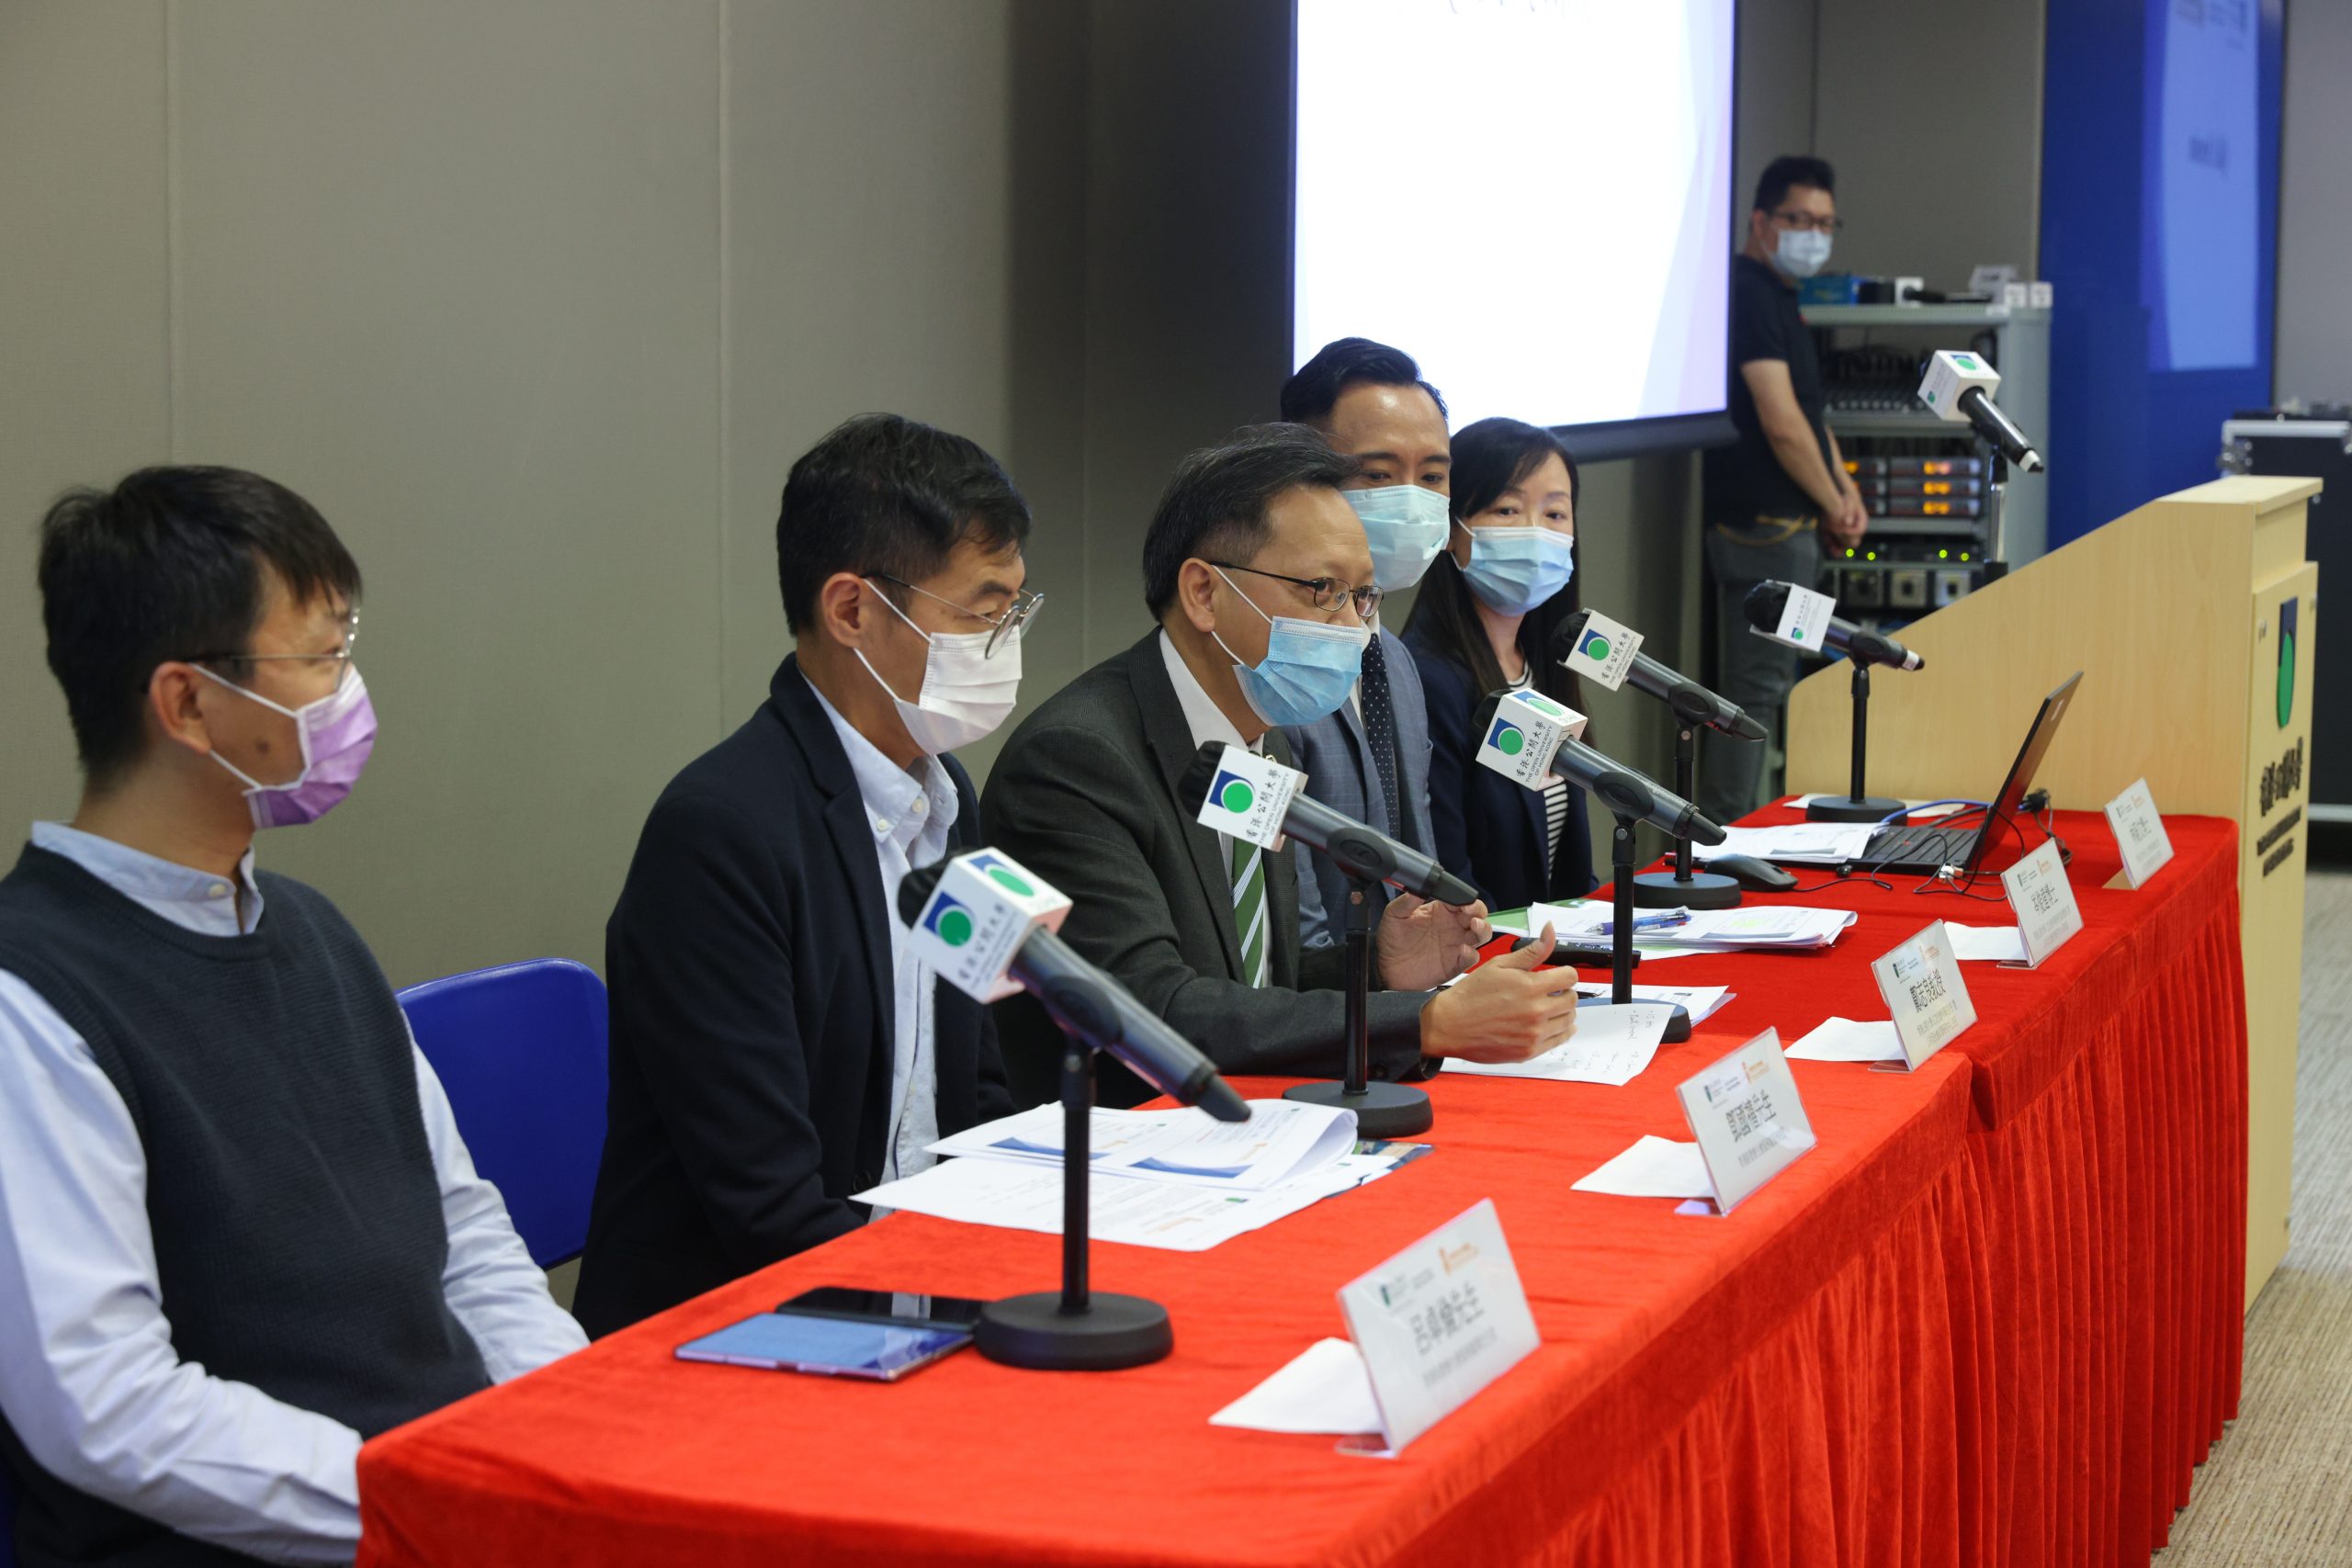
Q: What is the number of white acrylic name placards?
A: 5